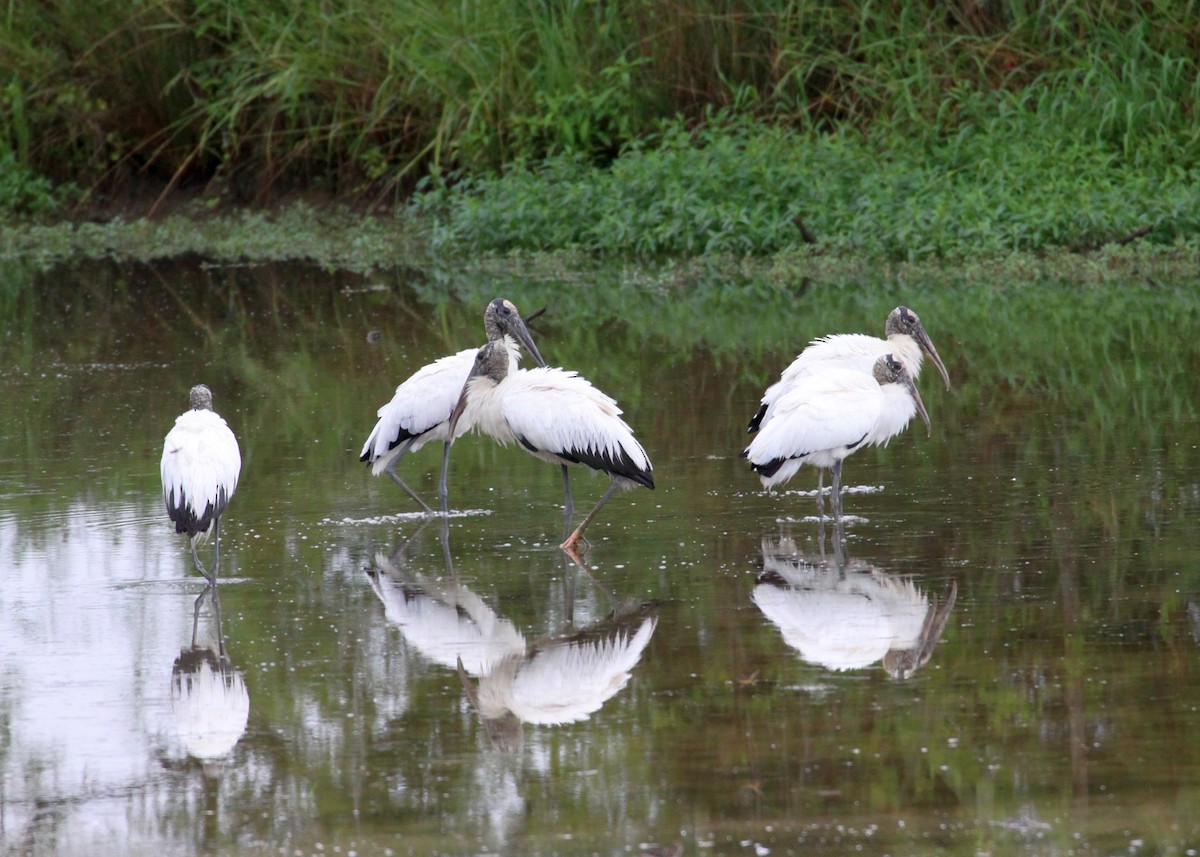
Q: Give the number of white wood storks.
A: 5